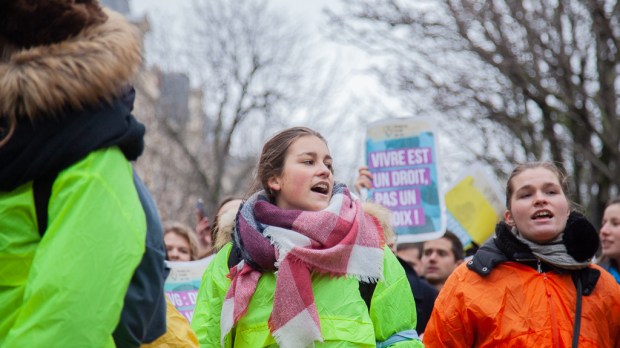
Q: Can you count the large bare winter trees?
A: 2